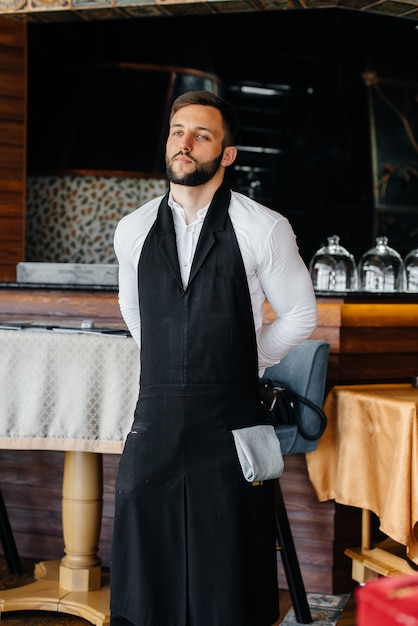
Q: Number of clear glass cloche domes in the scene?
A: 3